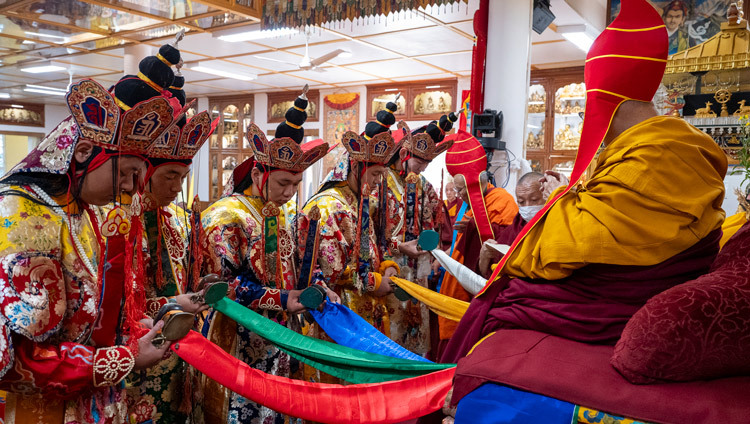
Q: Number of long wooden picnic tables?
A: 0